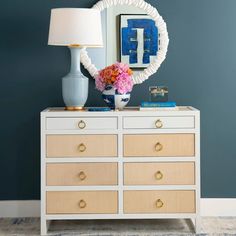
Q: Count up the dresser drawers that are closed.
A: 8